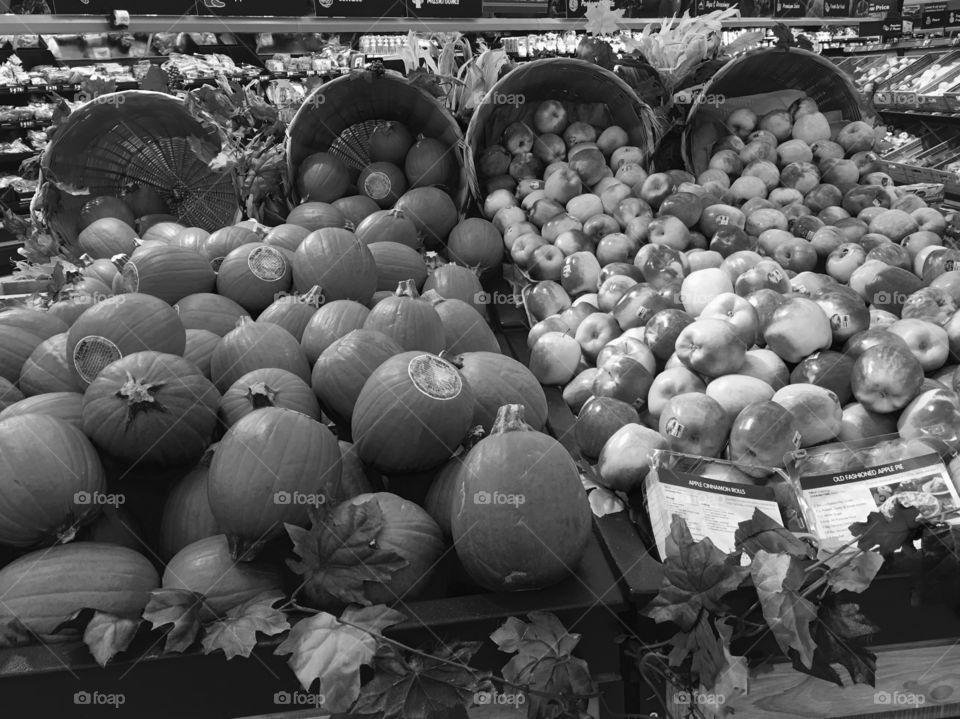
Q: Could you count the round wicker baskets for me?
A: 4